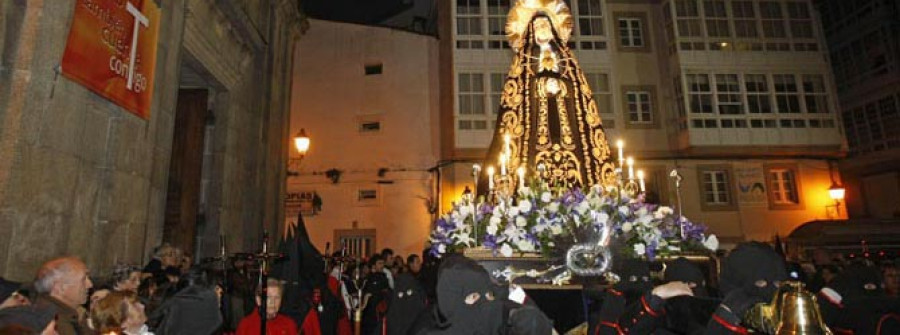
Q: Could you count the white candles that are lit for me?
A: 7